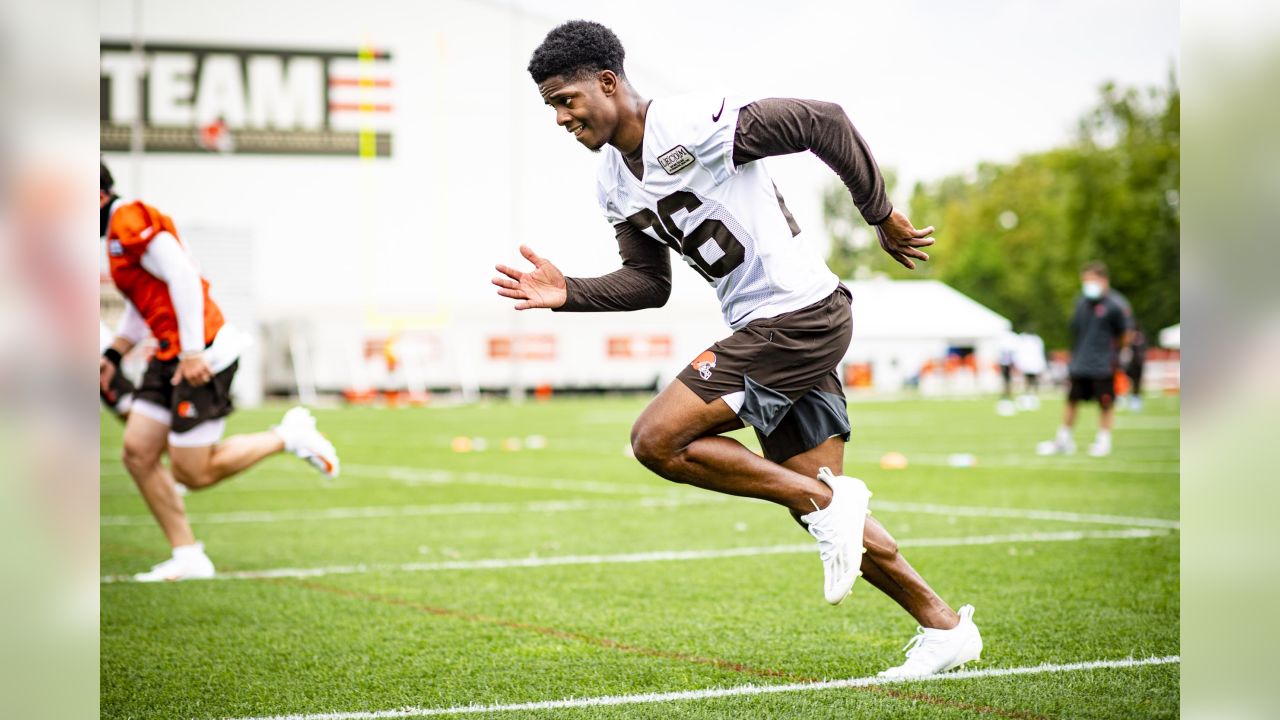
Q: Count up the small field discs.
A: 6